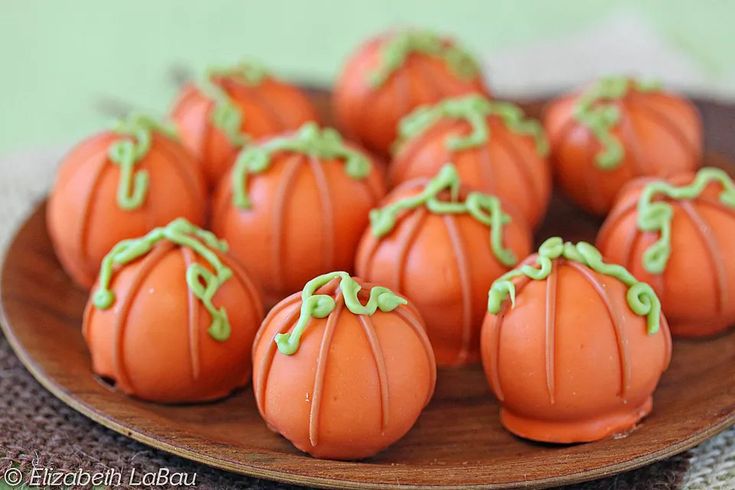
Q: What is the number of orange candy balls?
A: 11